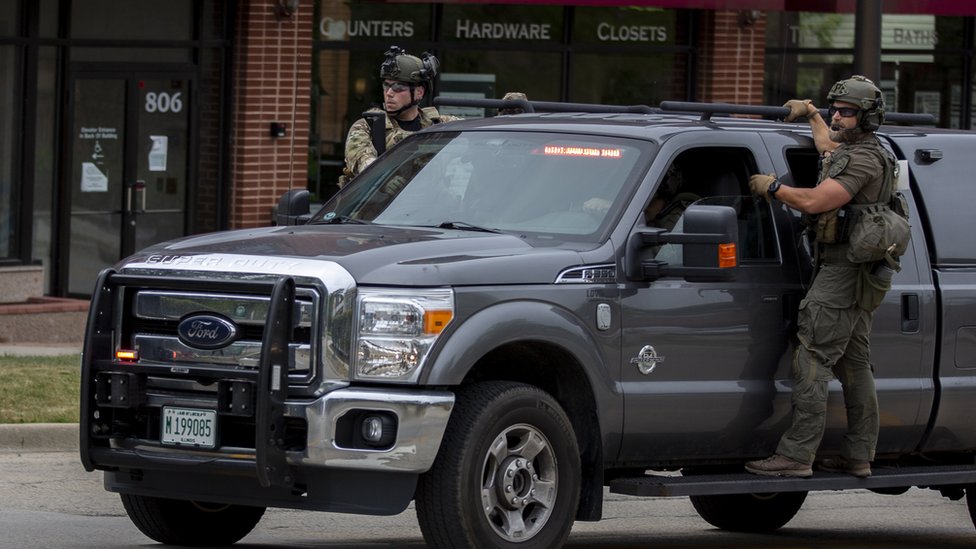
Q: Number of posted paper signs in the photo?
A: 2